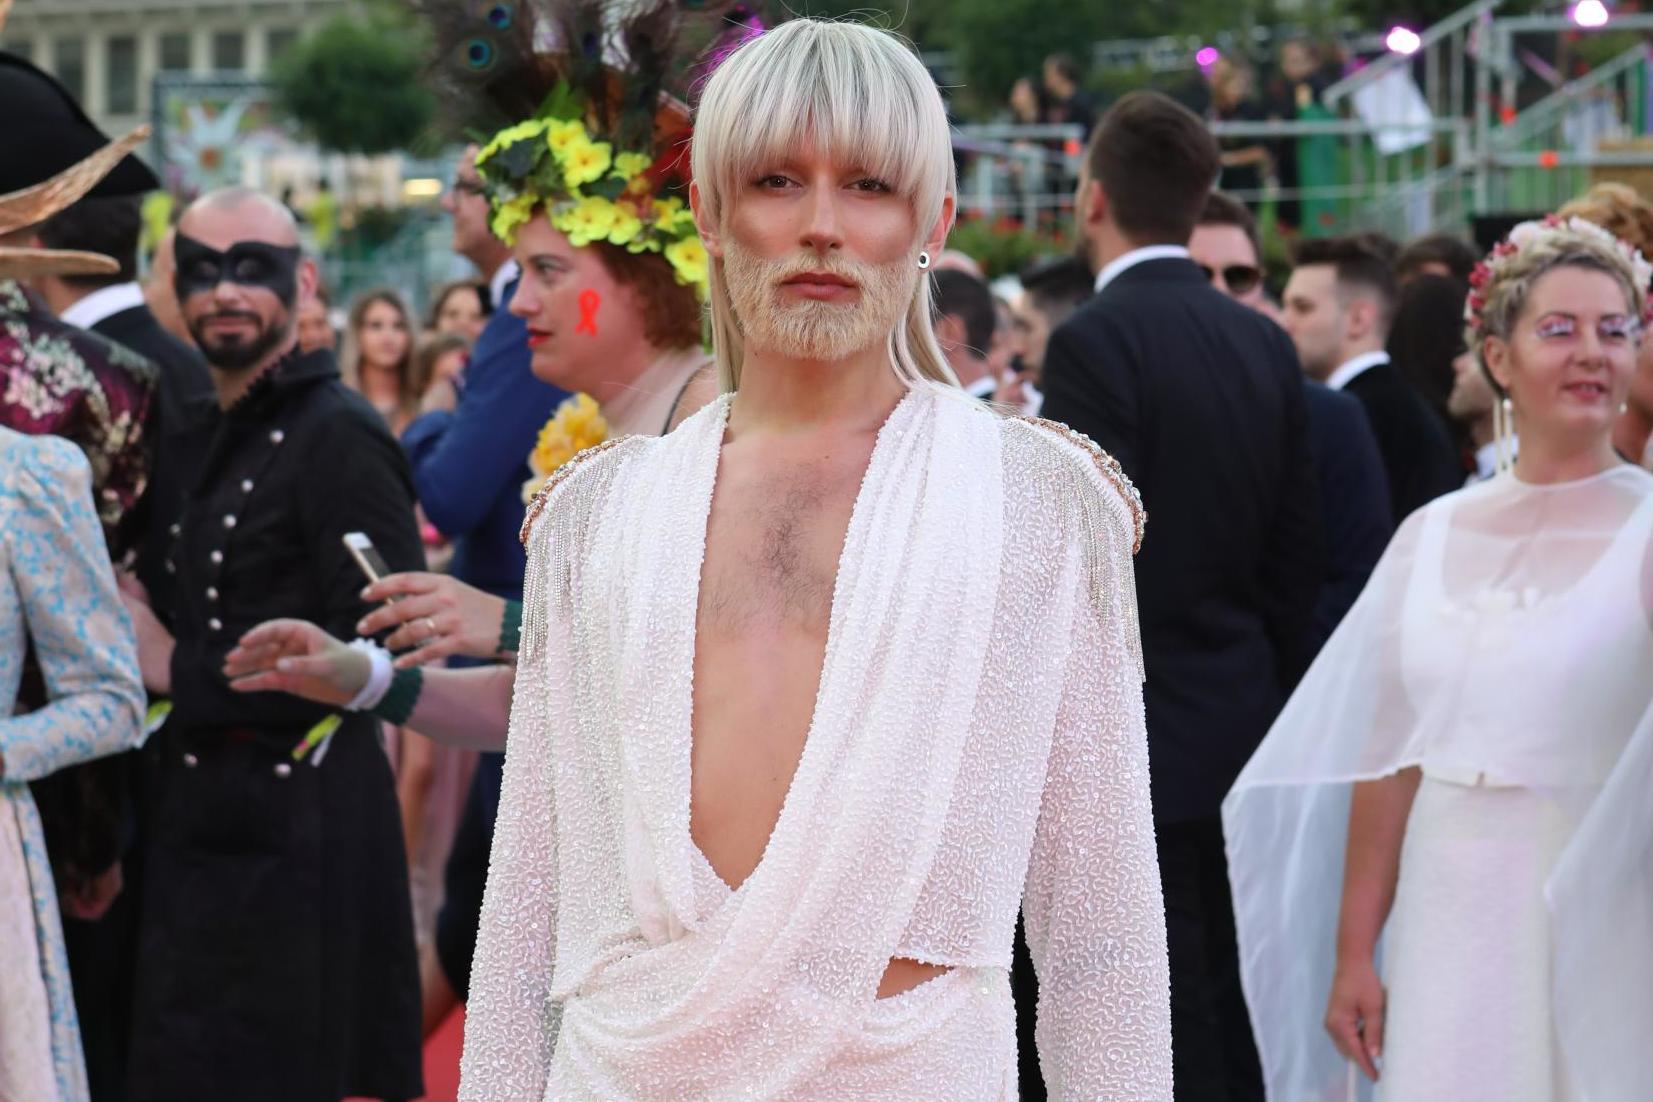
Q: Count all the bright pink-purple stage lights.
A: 3